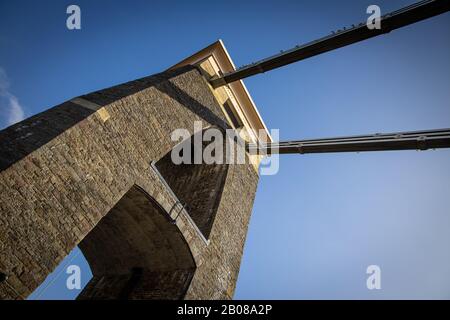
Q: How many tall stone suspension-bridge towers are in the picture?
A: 1